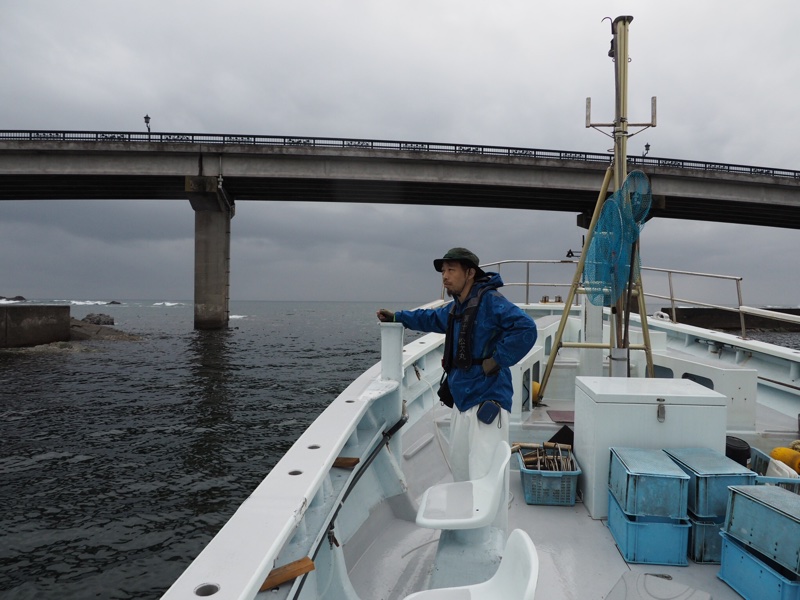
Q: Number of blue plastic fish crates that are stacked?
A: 6